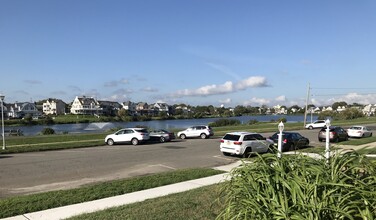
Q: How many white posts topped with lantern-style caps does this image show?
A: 2